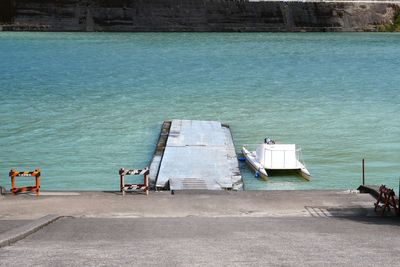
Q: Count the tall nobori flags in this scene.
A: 0